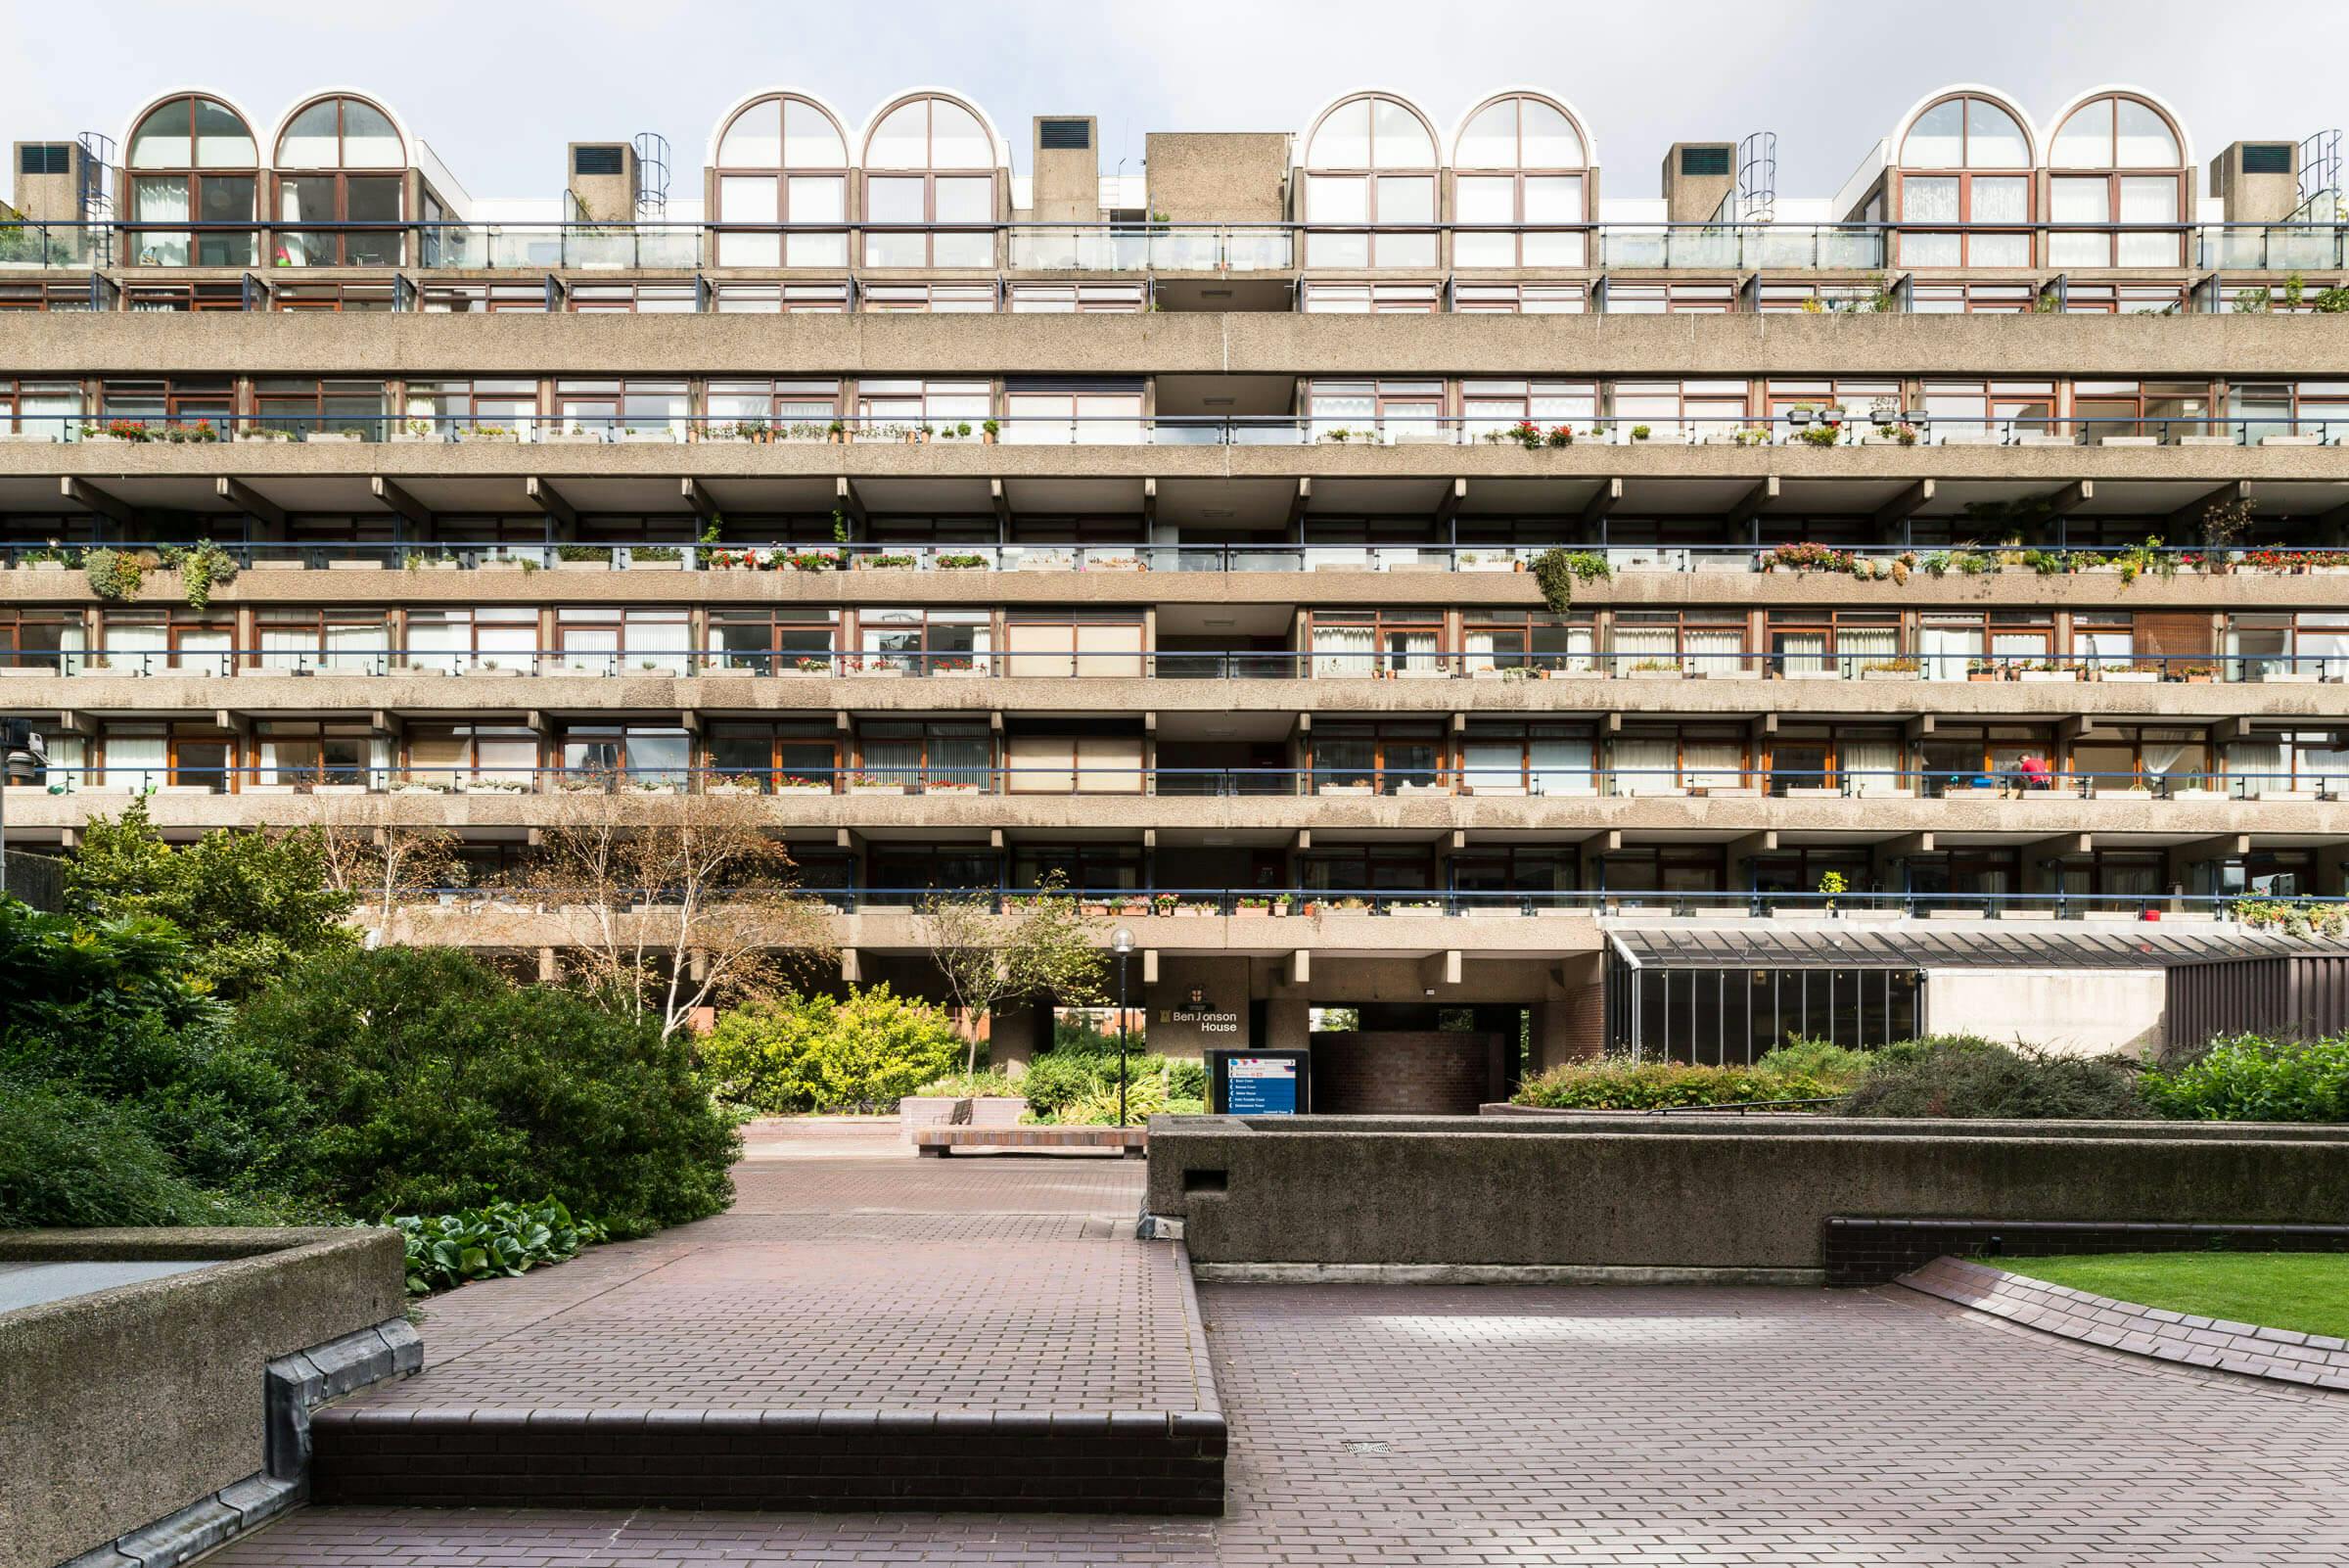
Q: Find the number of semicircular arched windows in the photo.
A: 8